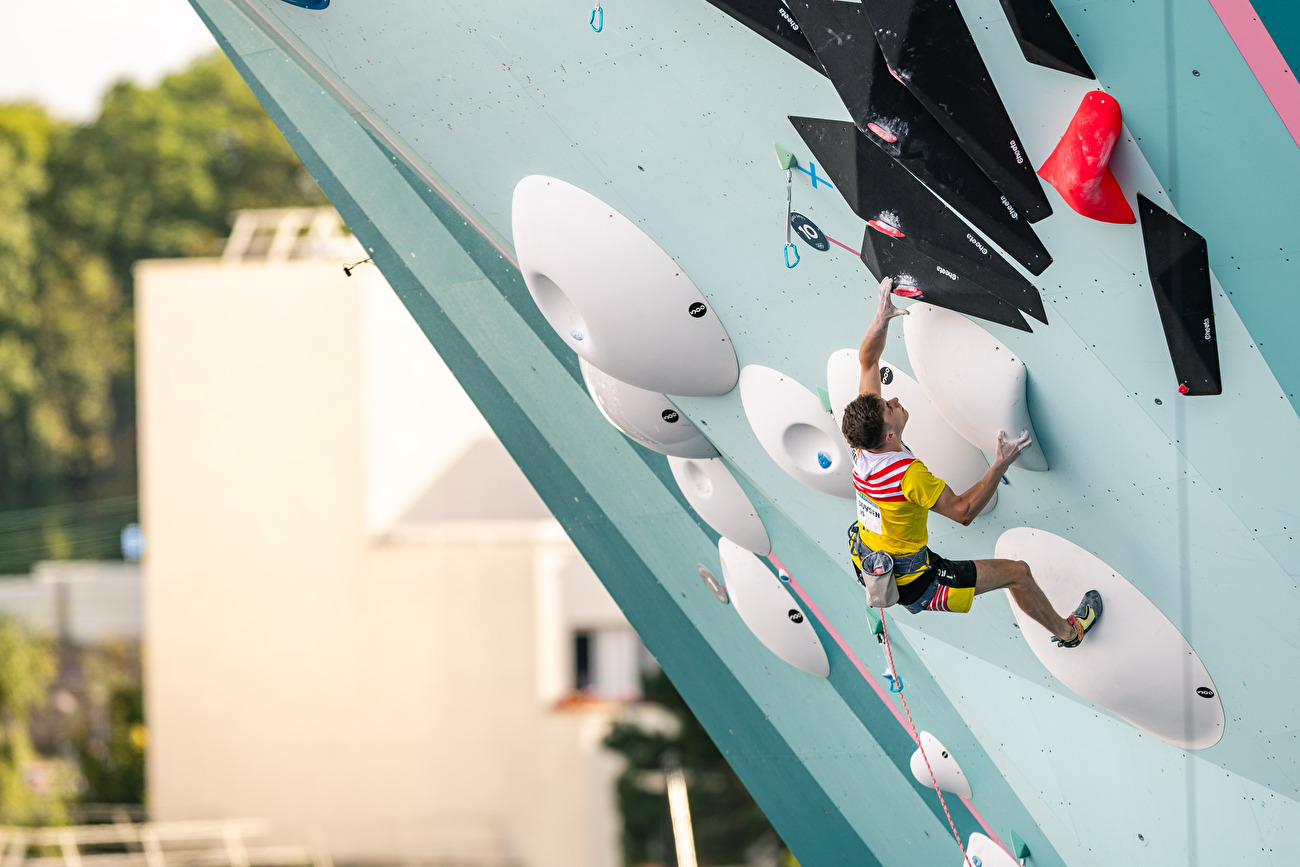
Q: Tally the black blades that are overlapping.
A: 5